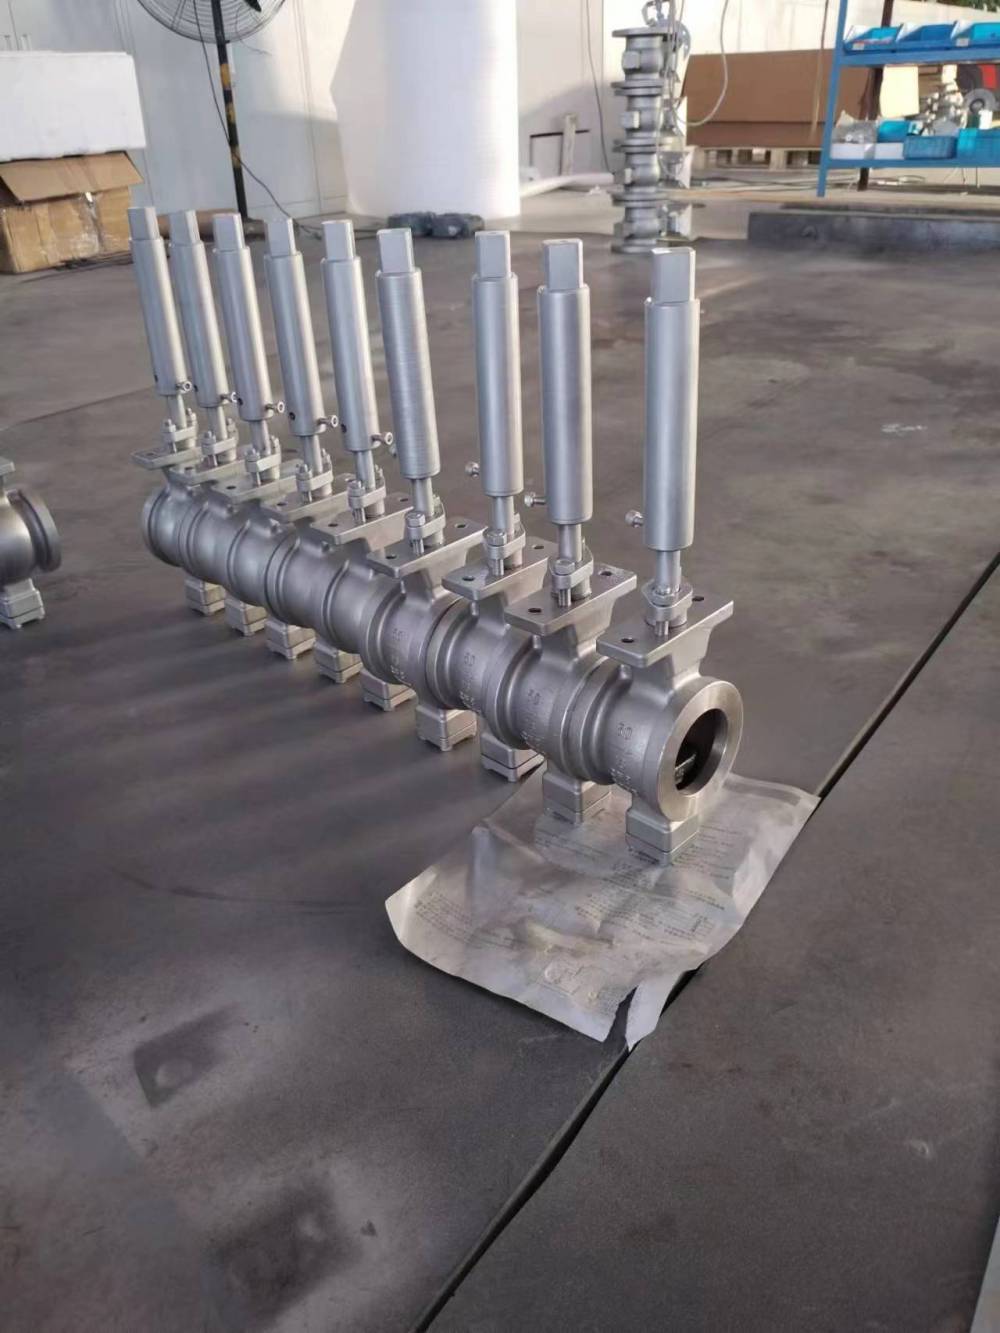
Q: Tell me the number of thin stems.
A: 9